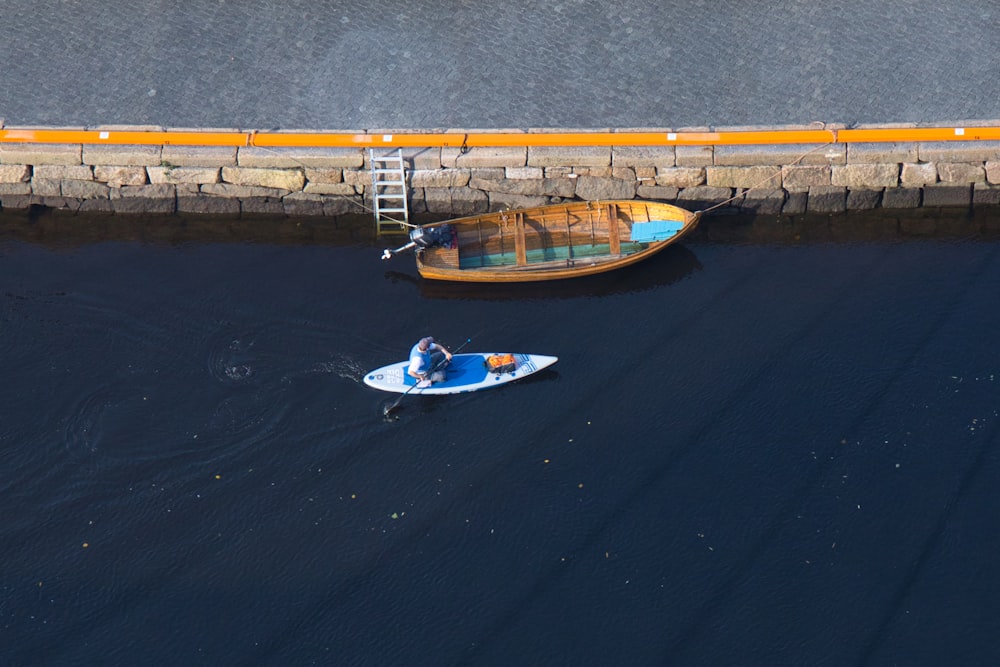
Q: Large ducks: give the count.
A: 0